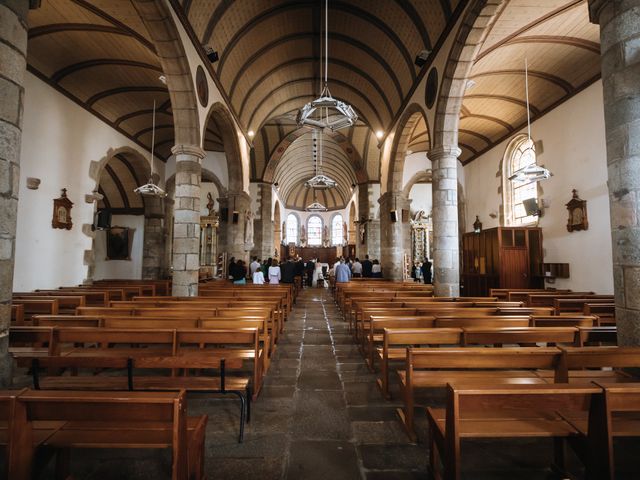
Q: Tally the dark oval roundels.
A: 2